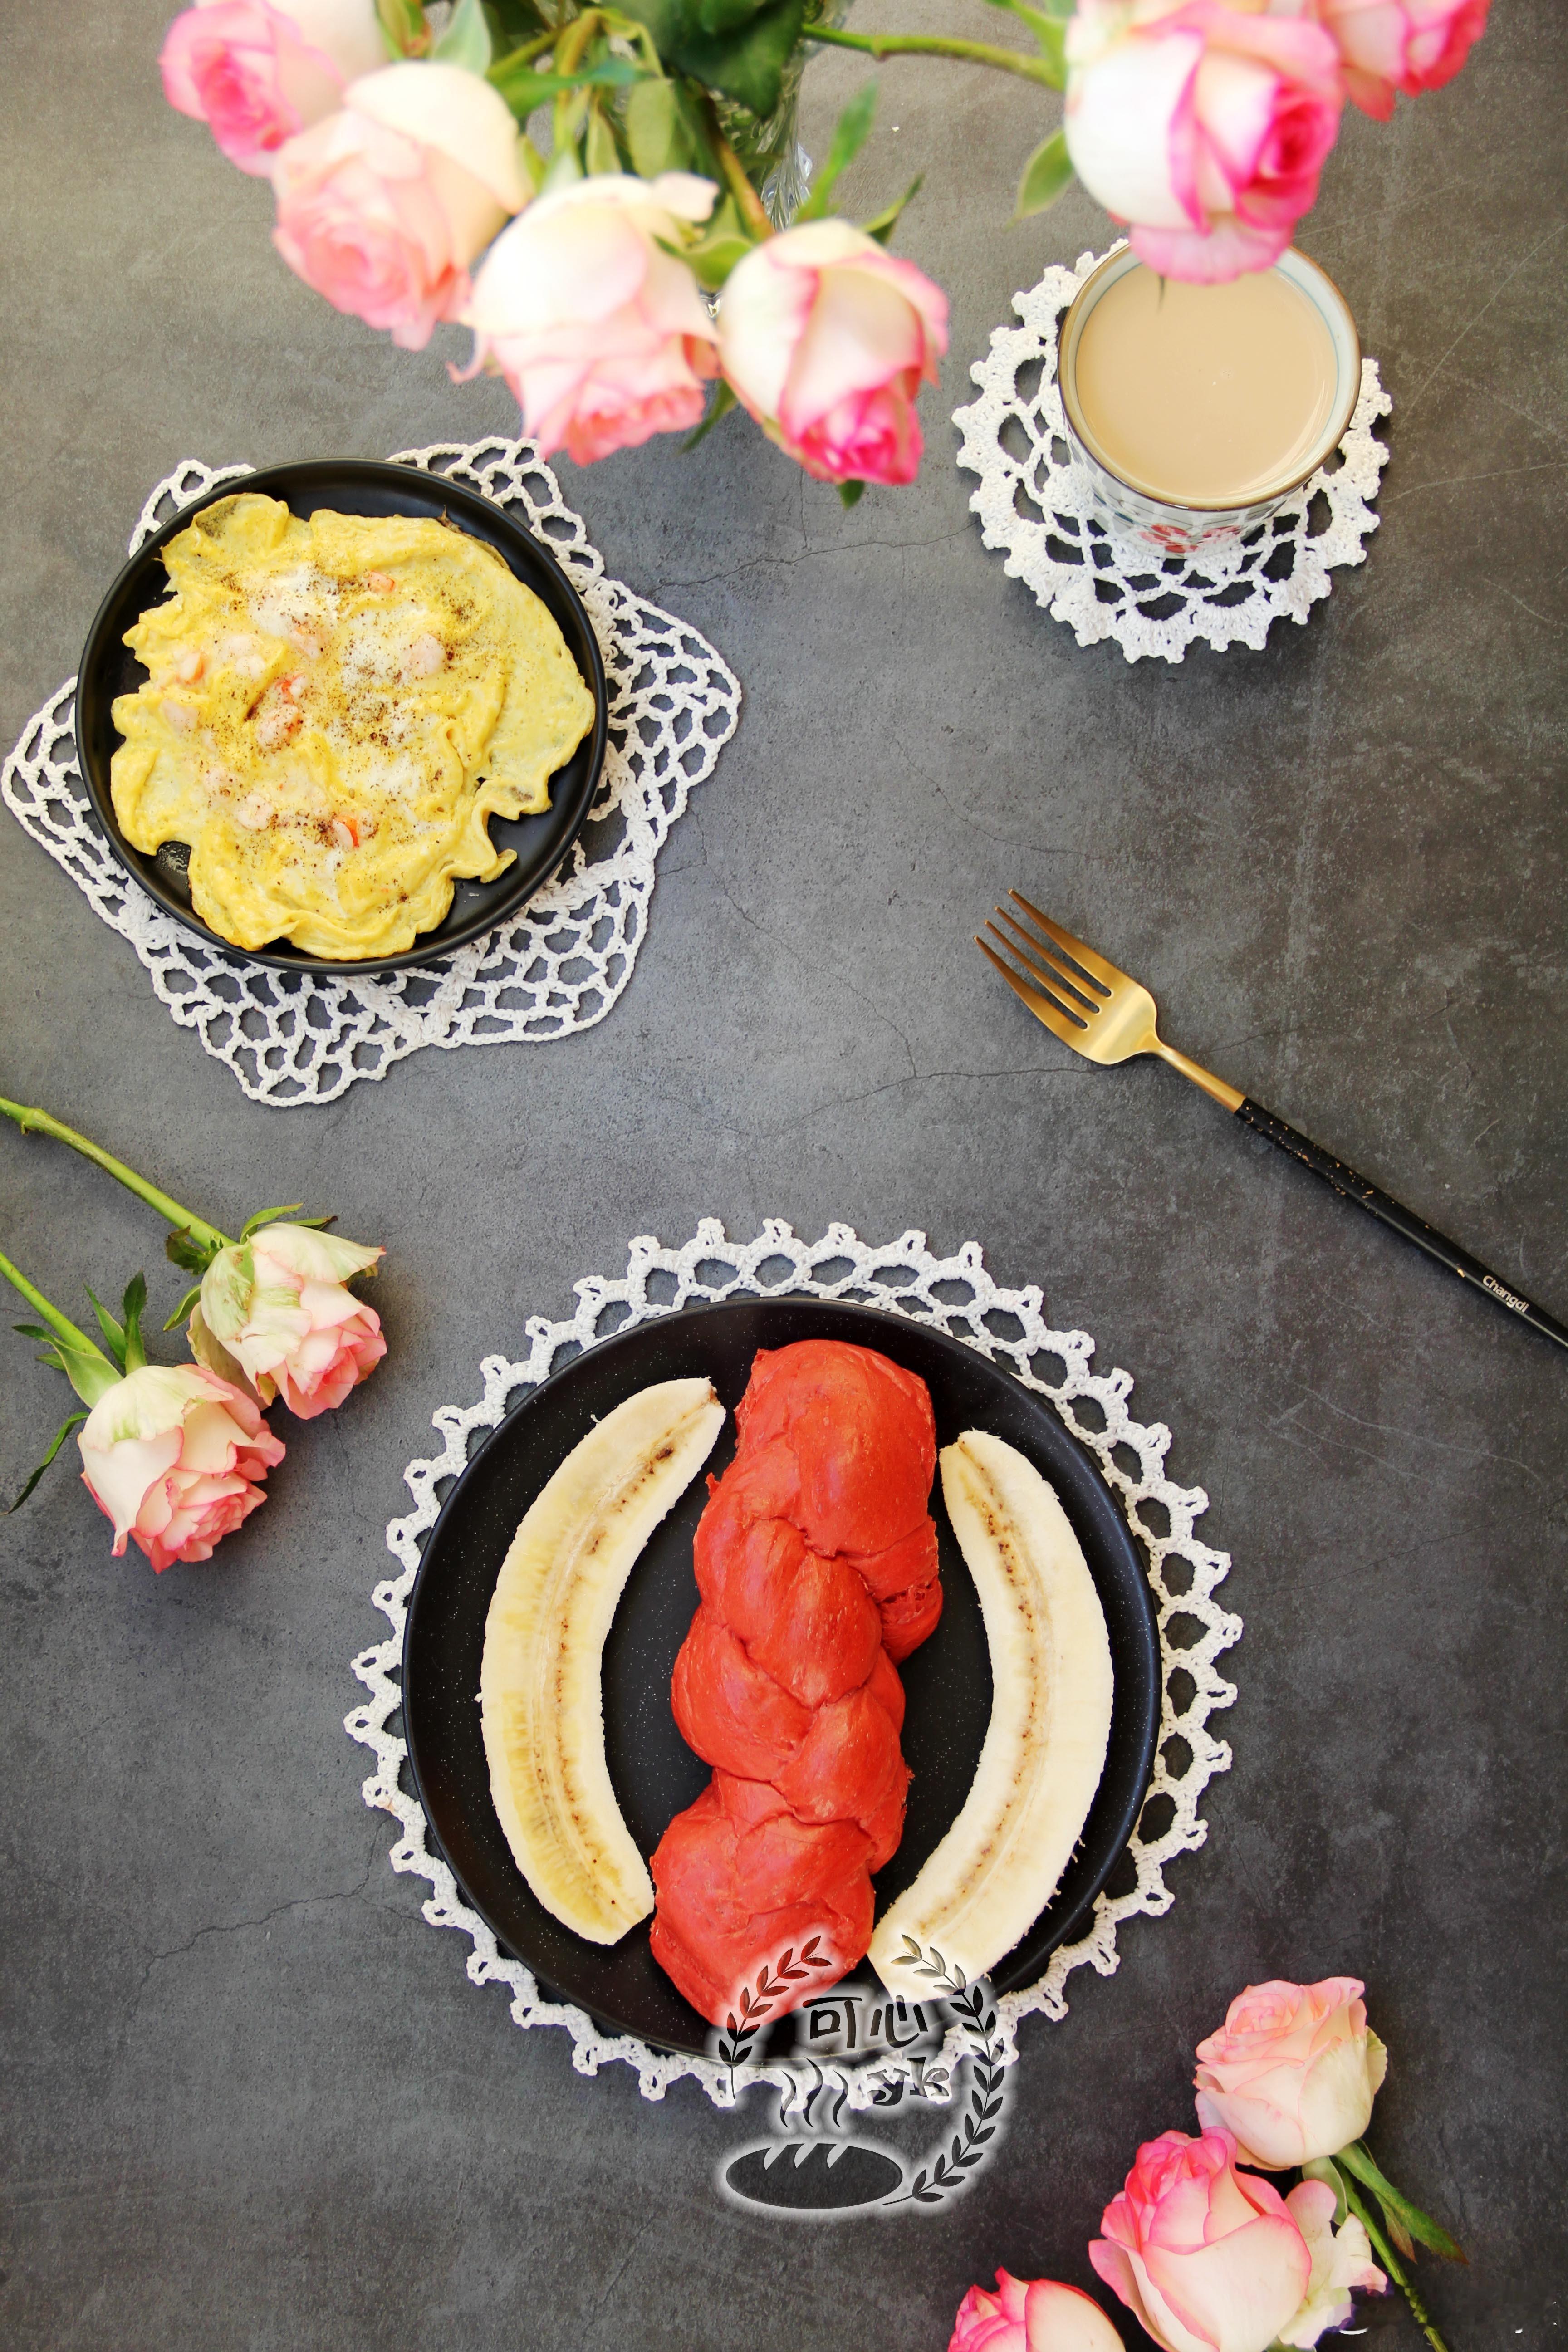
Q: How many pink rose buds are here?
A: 11